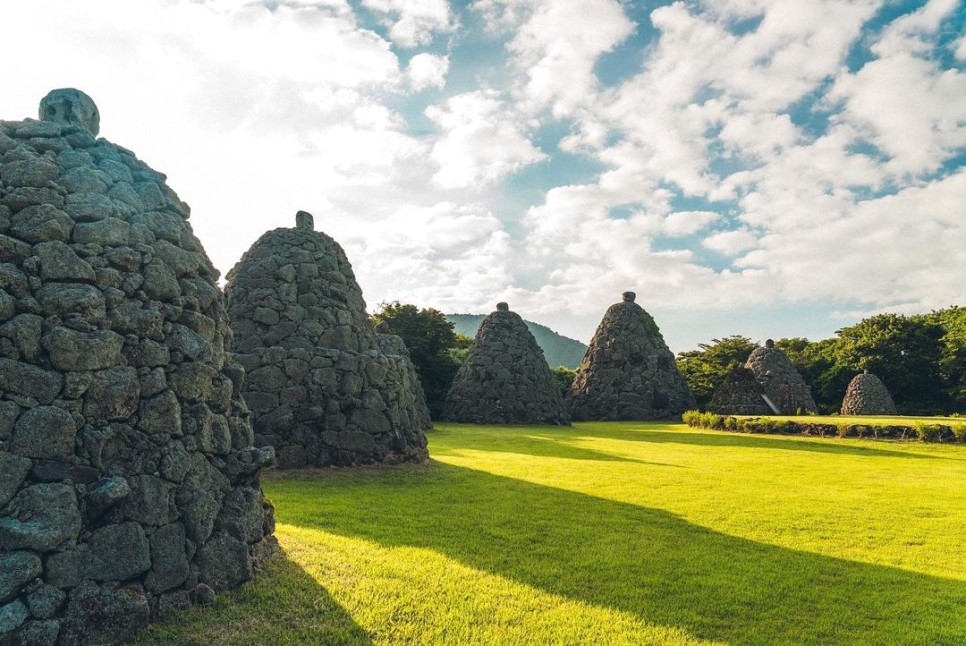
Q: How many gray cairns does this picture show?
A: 8